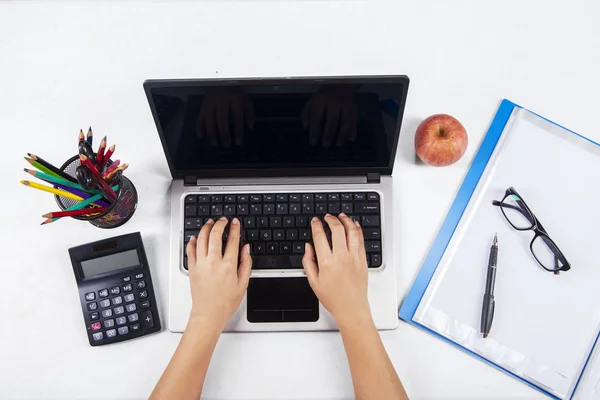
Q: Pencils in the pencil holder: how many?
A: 14